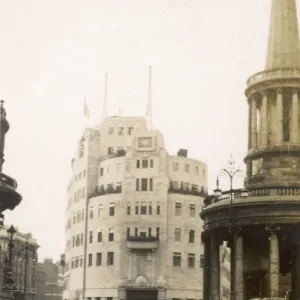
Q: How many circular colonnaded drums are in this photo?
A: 2